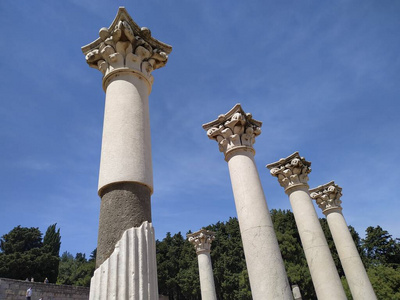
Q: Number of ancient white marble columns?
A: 5